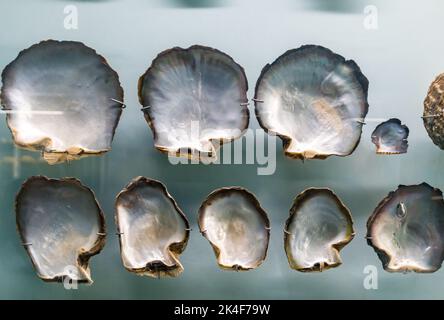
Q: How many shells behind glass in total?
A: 10